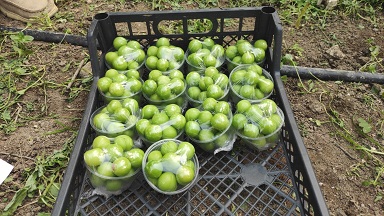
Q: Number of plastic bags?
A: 14